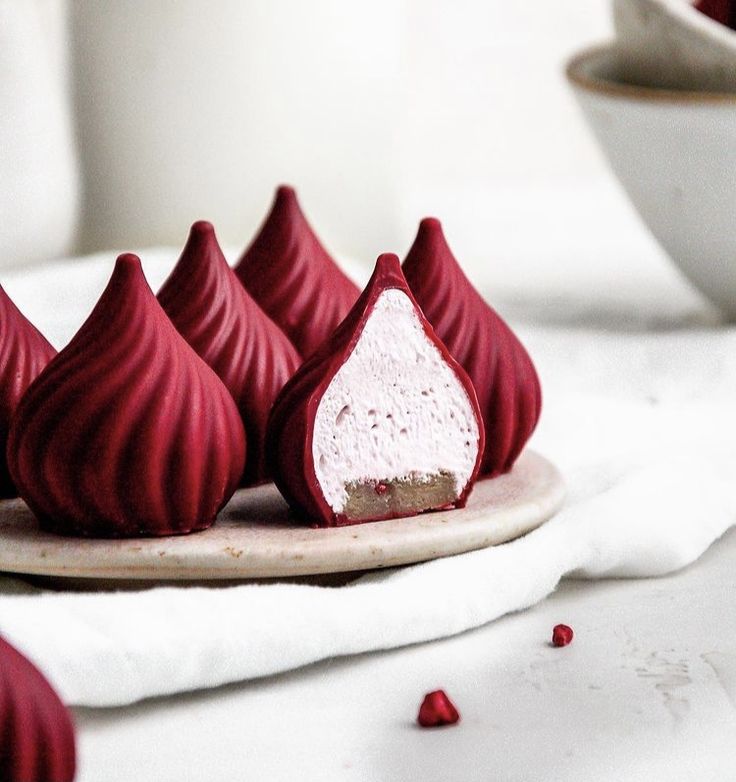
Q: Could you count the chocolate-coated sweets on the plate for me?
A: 6